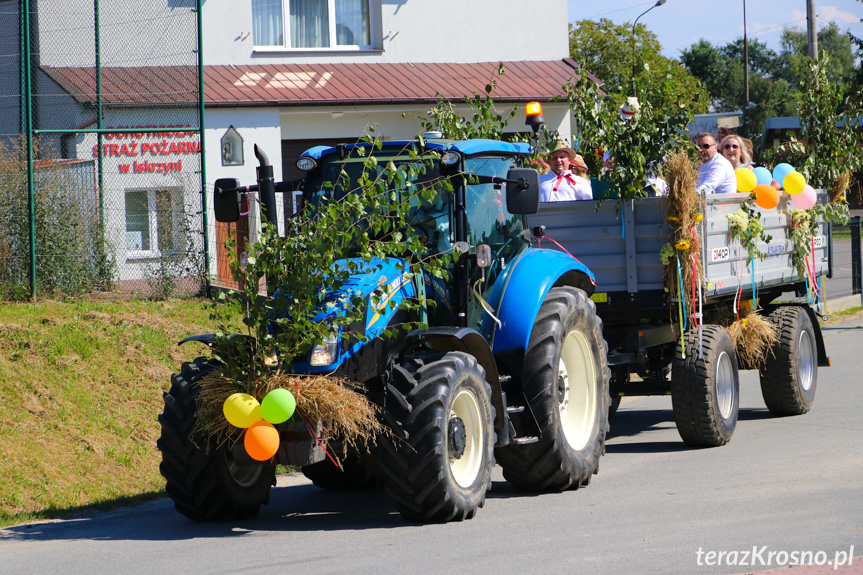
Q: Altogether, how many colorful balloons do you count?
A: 9